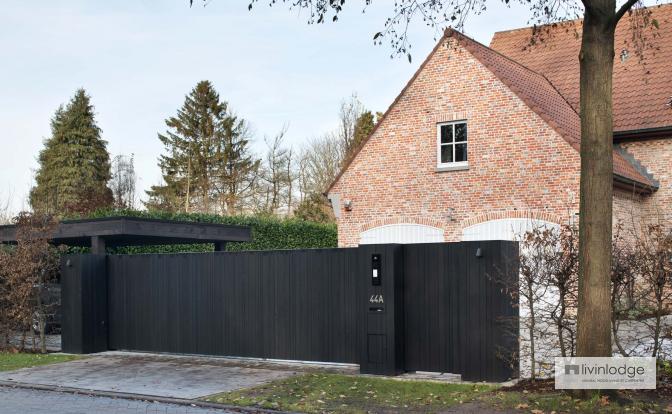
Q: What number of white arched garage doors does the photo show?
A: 2